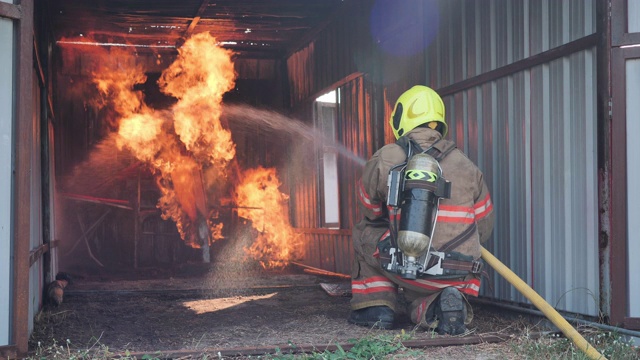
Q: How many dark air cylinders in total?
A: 1